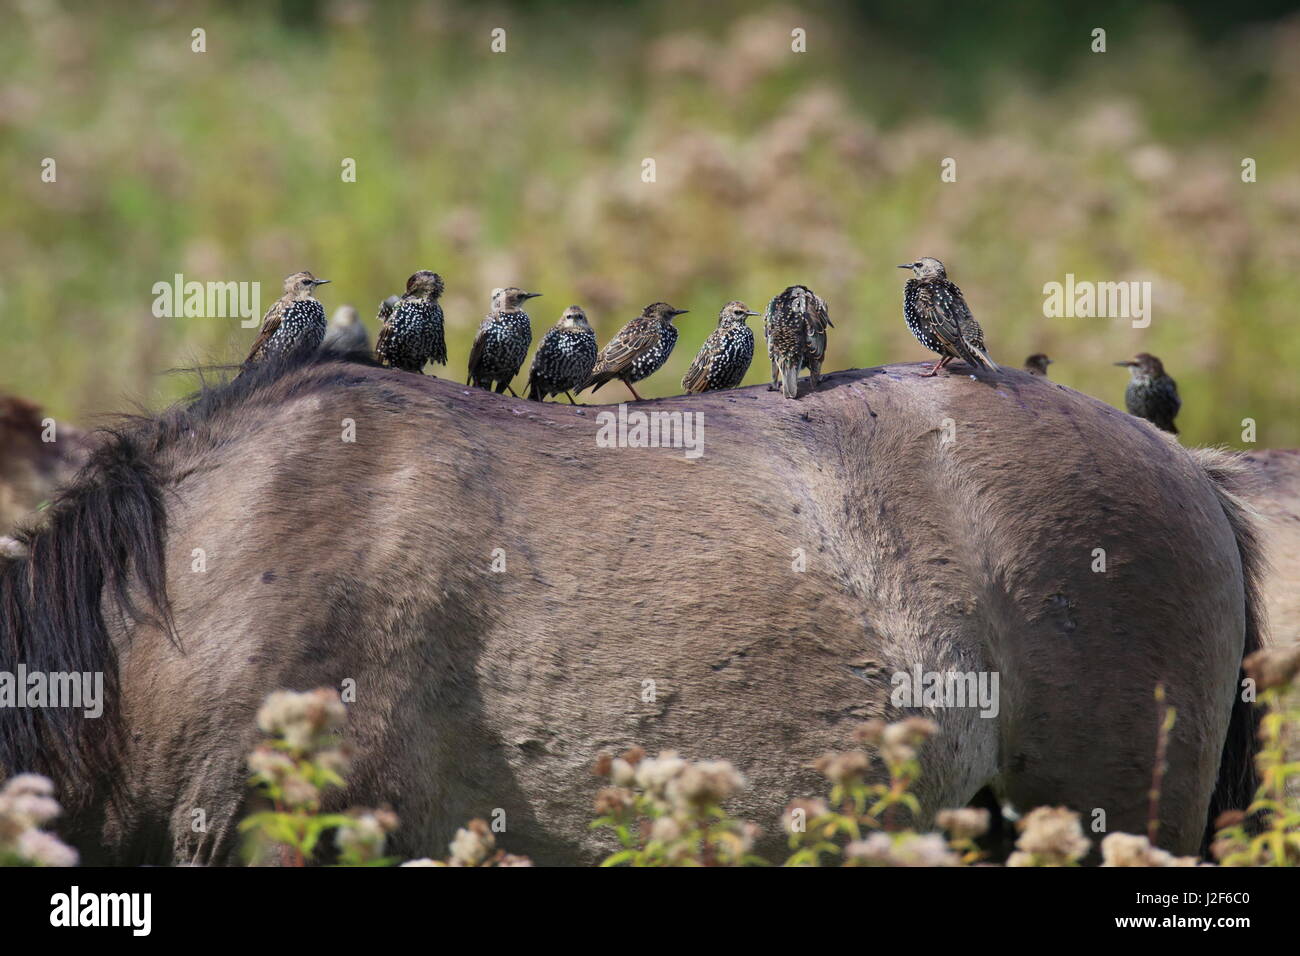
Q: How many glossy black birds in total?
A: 11